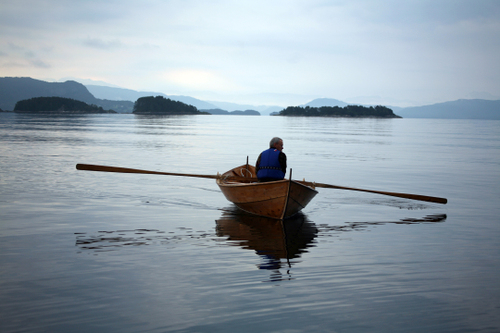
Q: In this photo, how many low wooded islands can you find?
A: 3